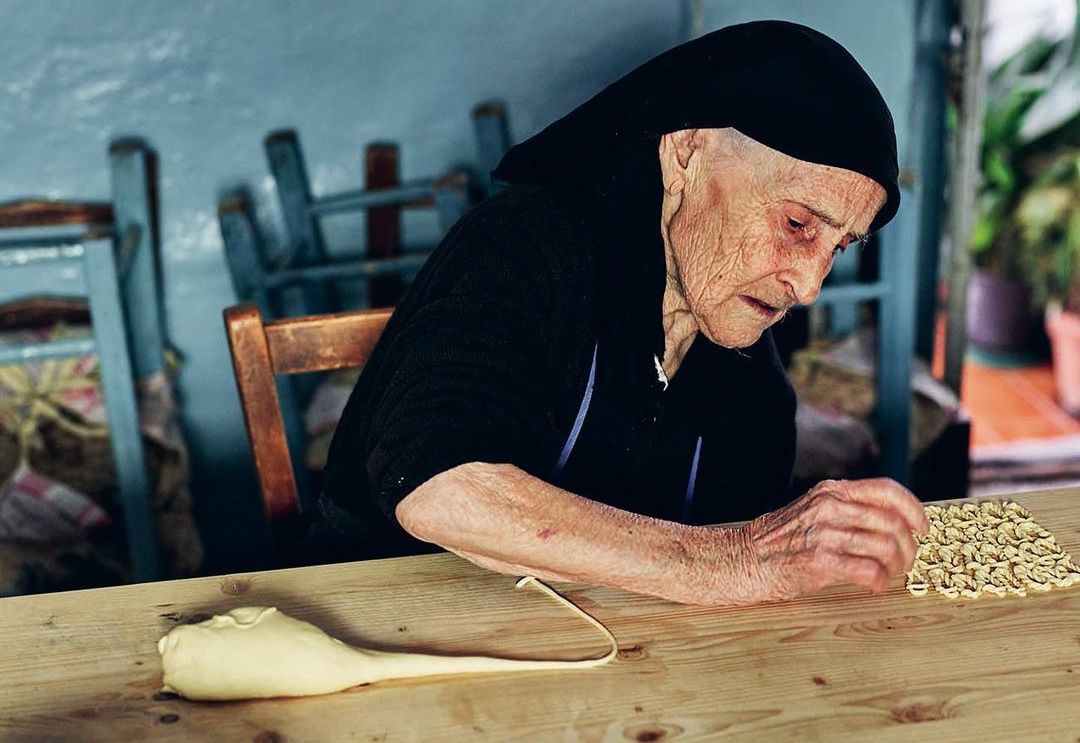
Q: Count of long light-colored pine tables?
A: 1